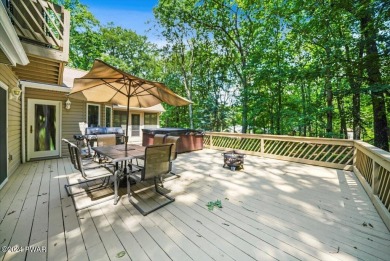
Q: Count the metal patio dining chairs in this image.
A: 6